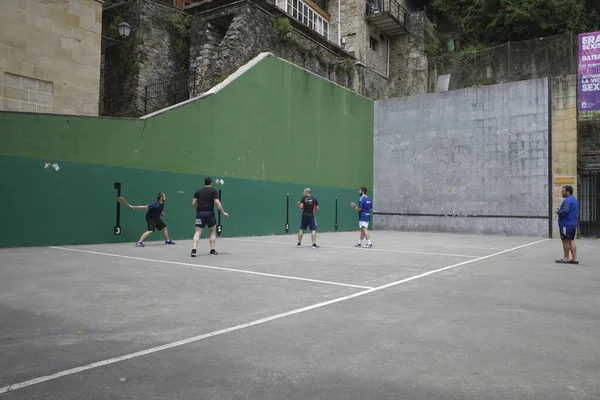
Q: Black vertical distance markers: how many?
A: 4